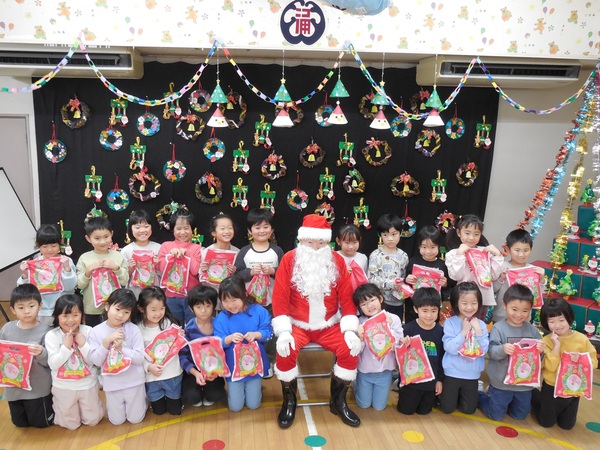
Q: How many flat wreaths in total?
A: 12